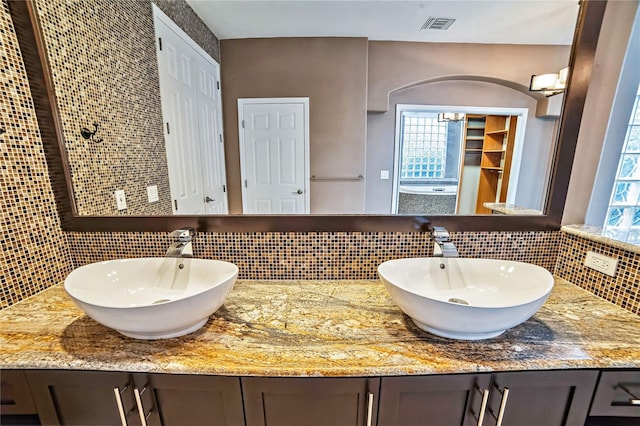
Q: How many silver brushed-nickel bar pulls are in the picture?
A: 6